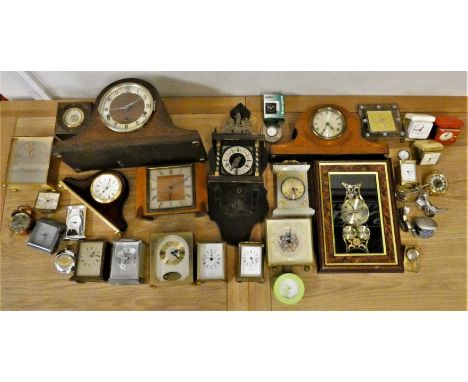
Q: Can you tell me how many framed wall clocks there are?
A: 1